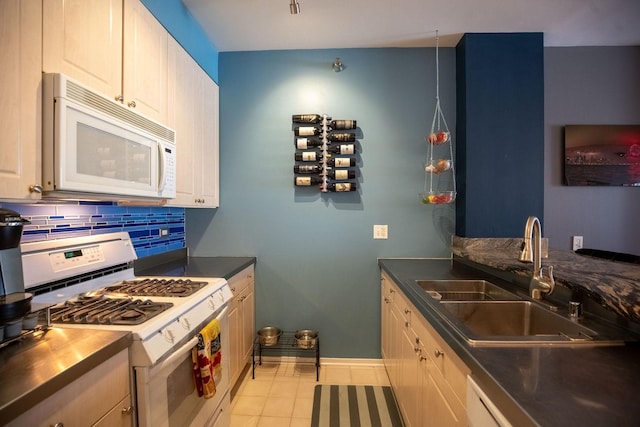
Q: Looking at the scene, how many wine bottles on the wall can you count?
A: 12